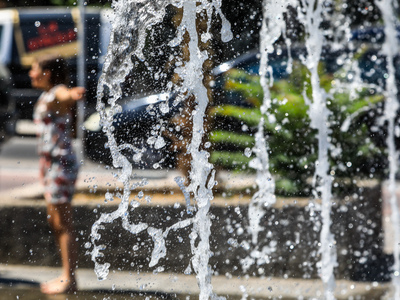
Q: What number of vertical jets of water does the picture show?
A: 5